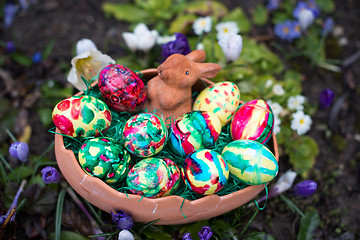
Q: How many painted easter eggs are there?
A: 10